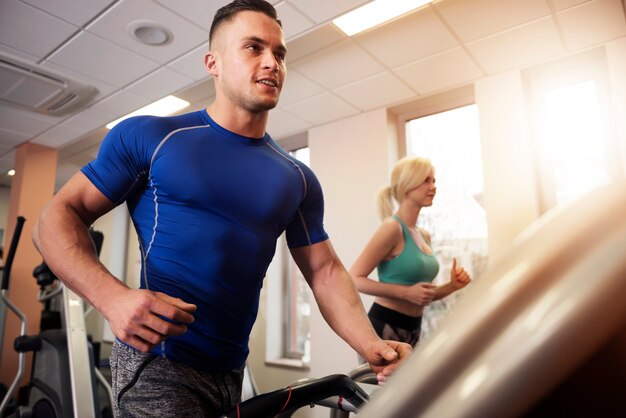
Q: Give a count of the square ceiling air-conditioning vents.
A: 1